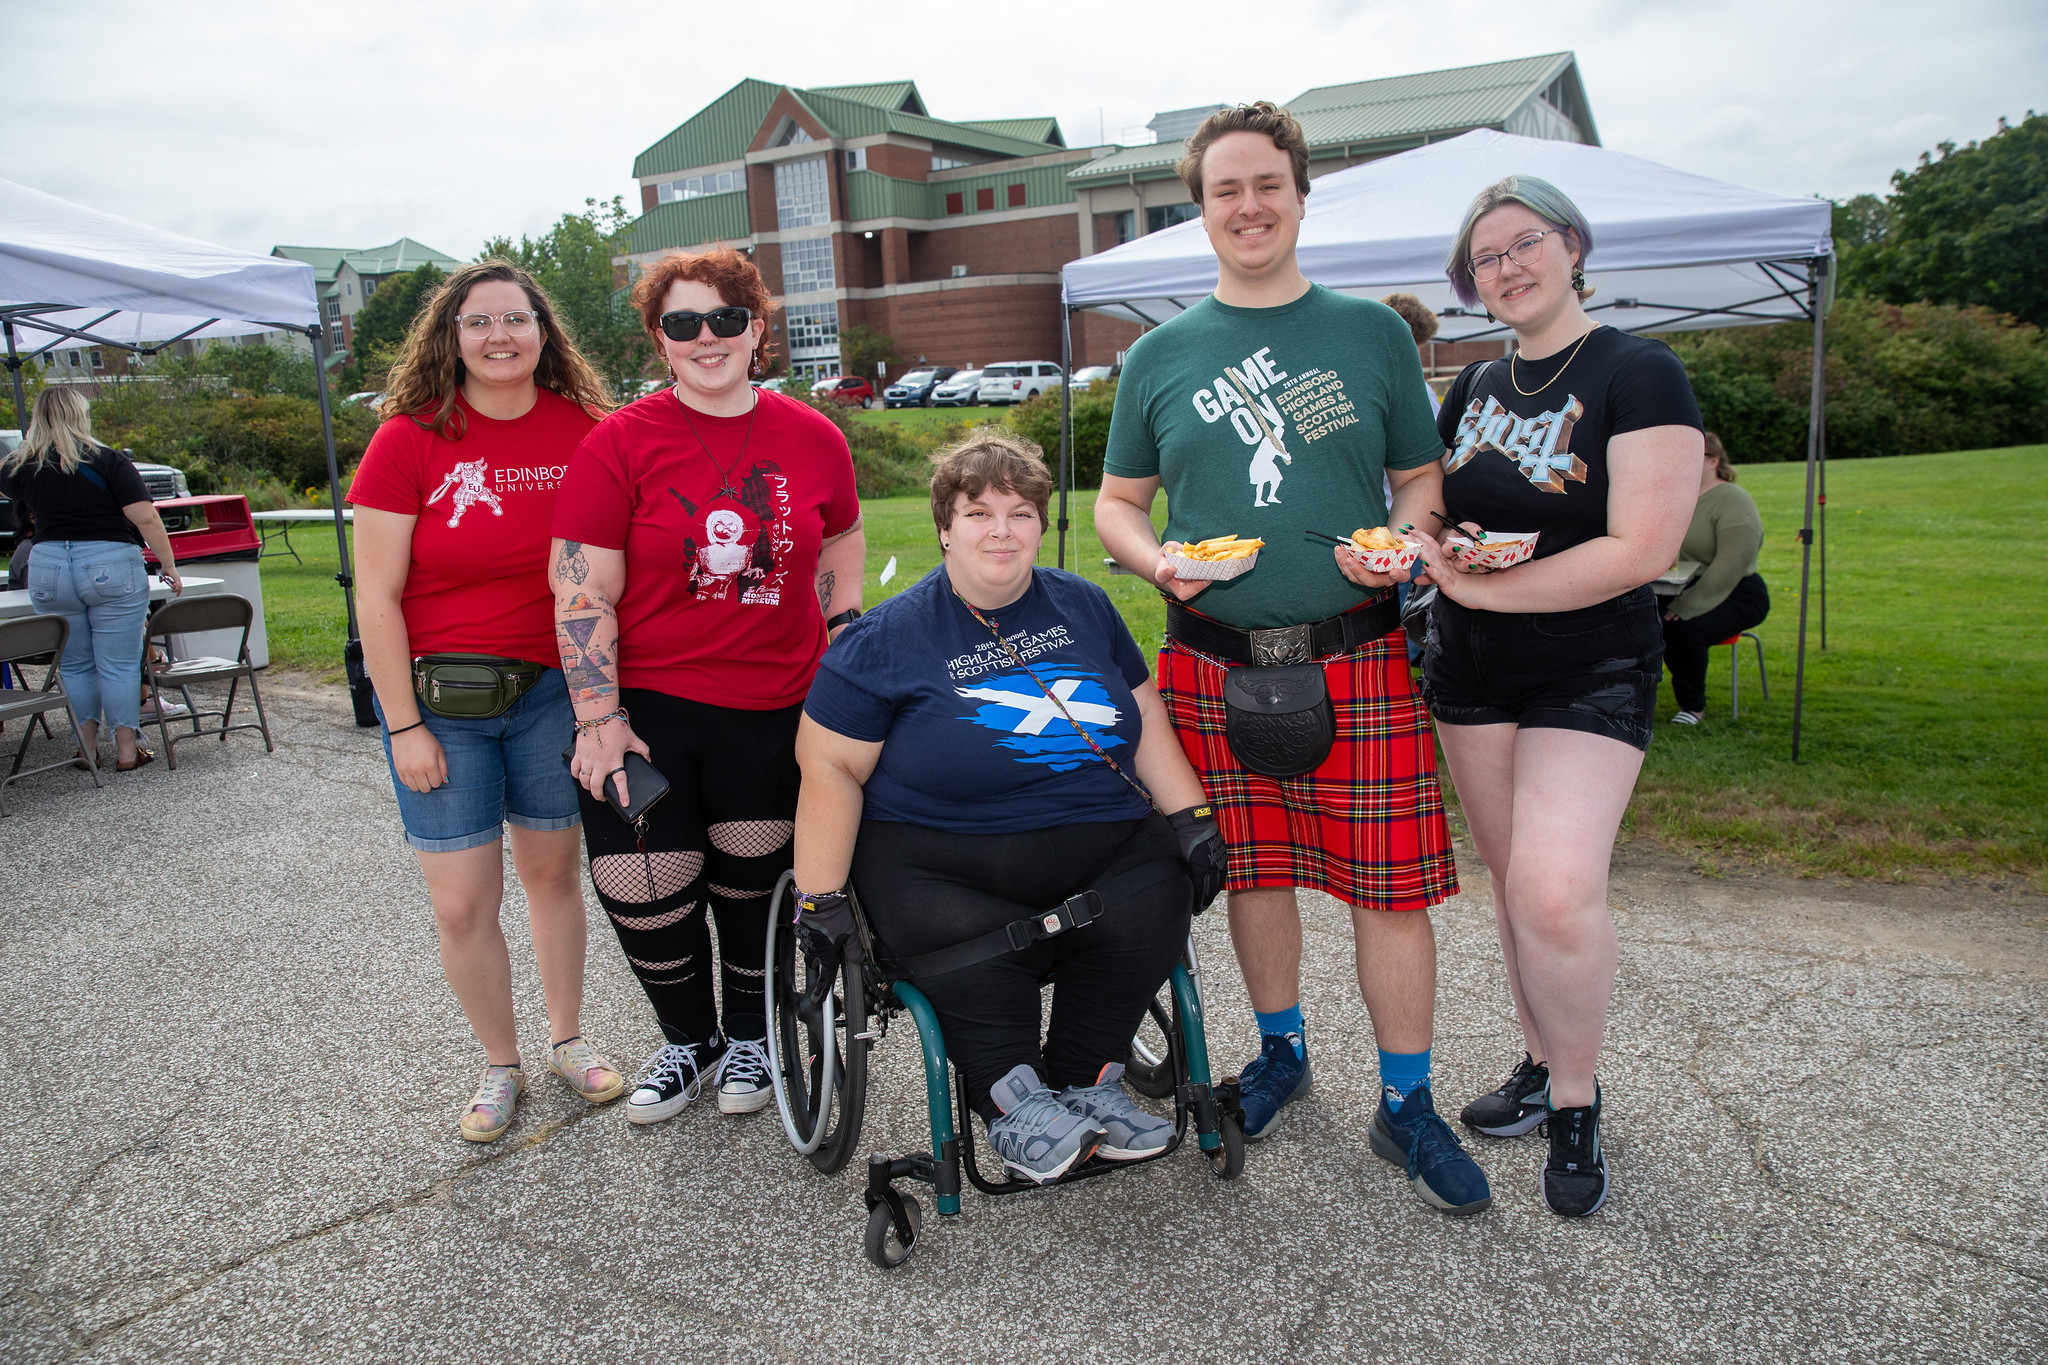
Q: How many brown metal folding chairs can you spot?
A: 2